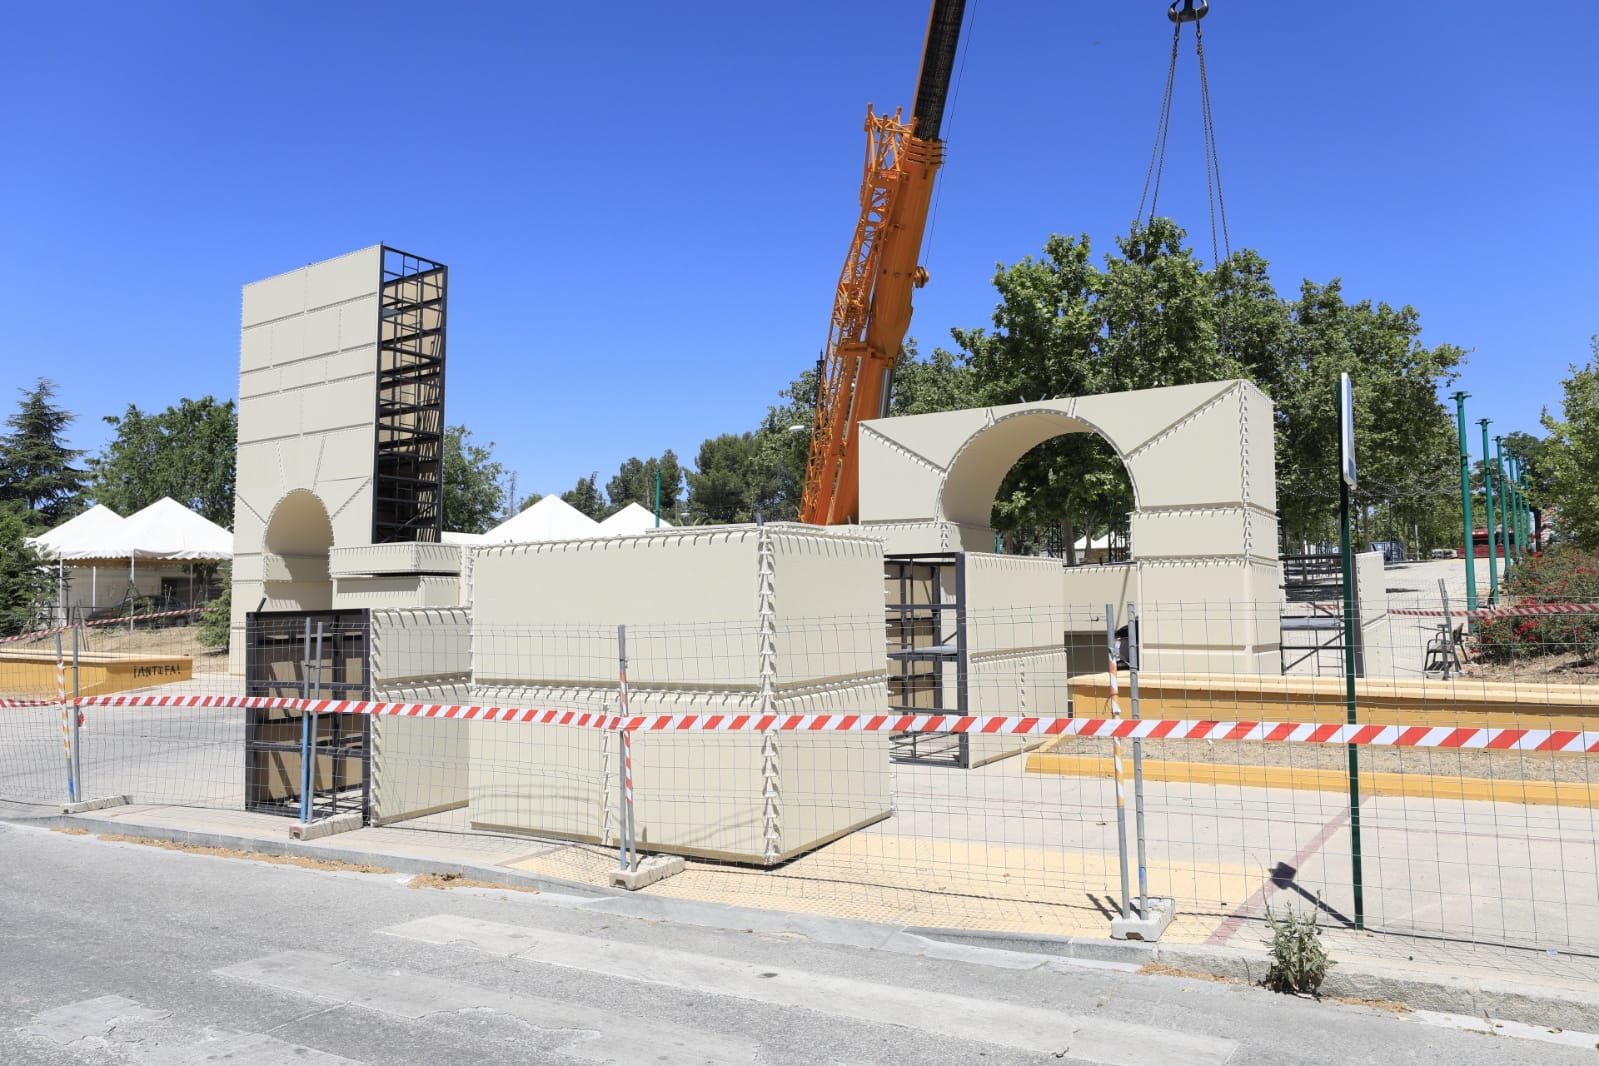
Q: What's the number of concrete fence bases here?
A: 4